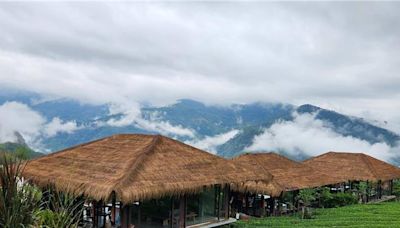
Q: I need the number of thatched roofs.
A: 3